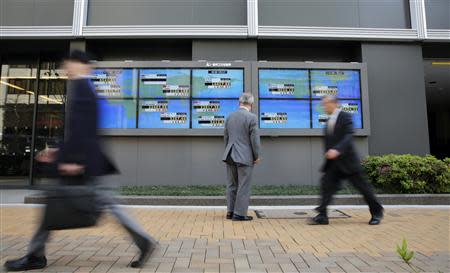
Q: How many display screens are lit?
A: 10